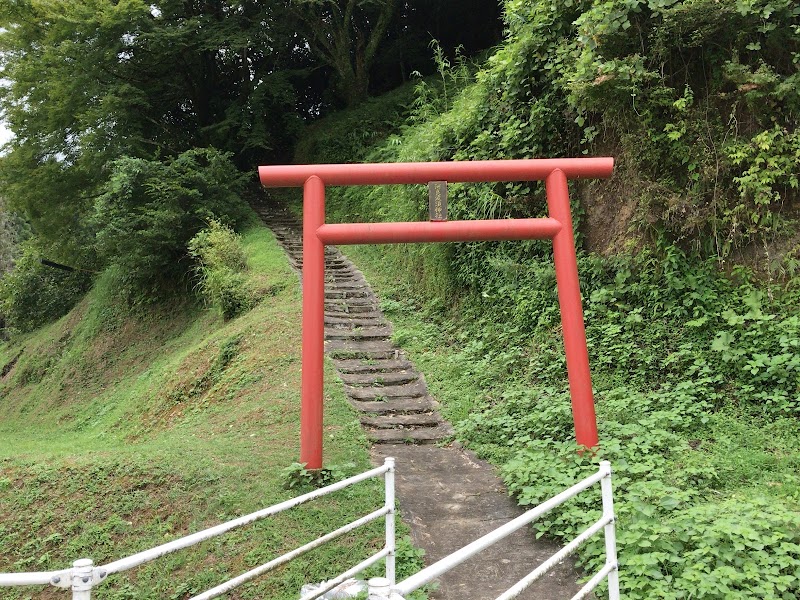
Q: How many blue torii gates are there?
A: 0